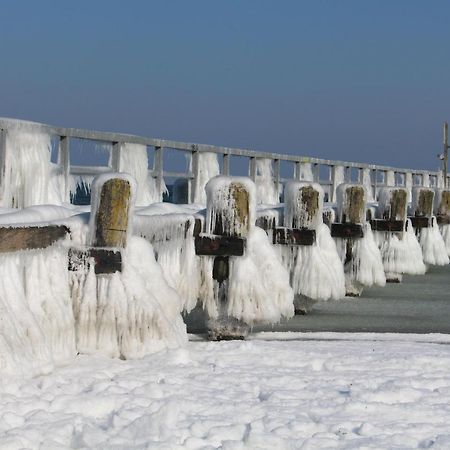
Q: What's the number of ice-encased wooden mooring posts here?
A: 7